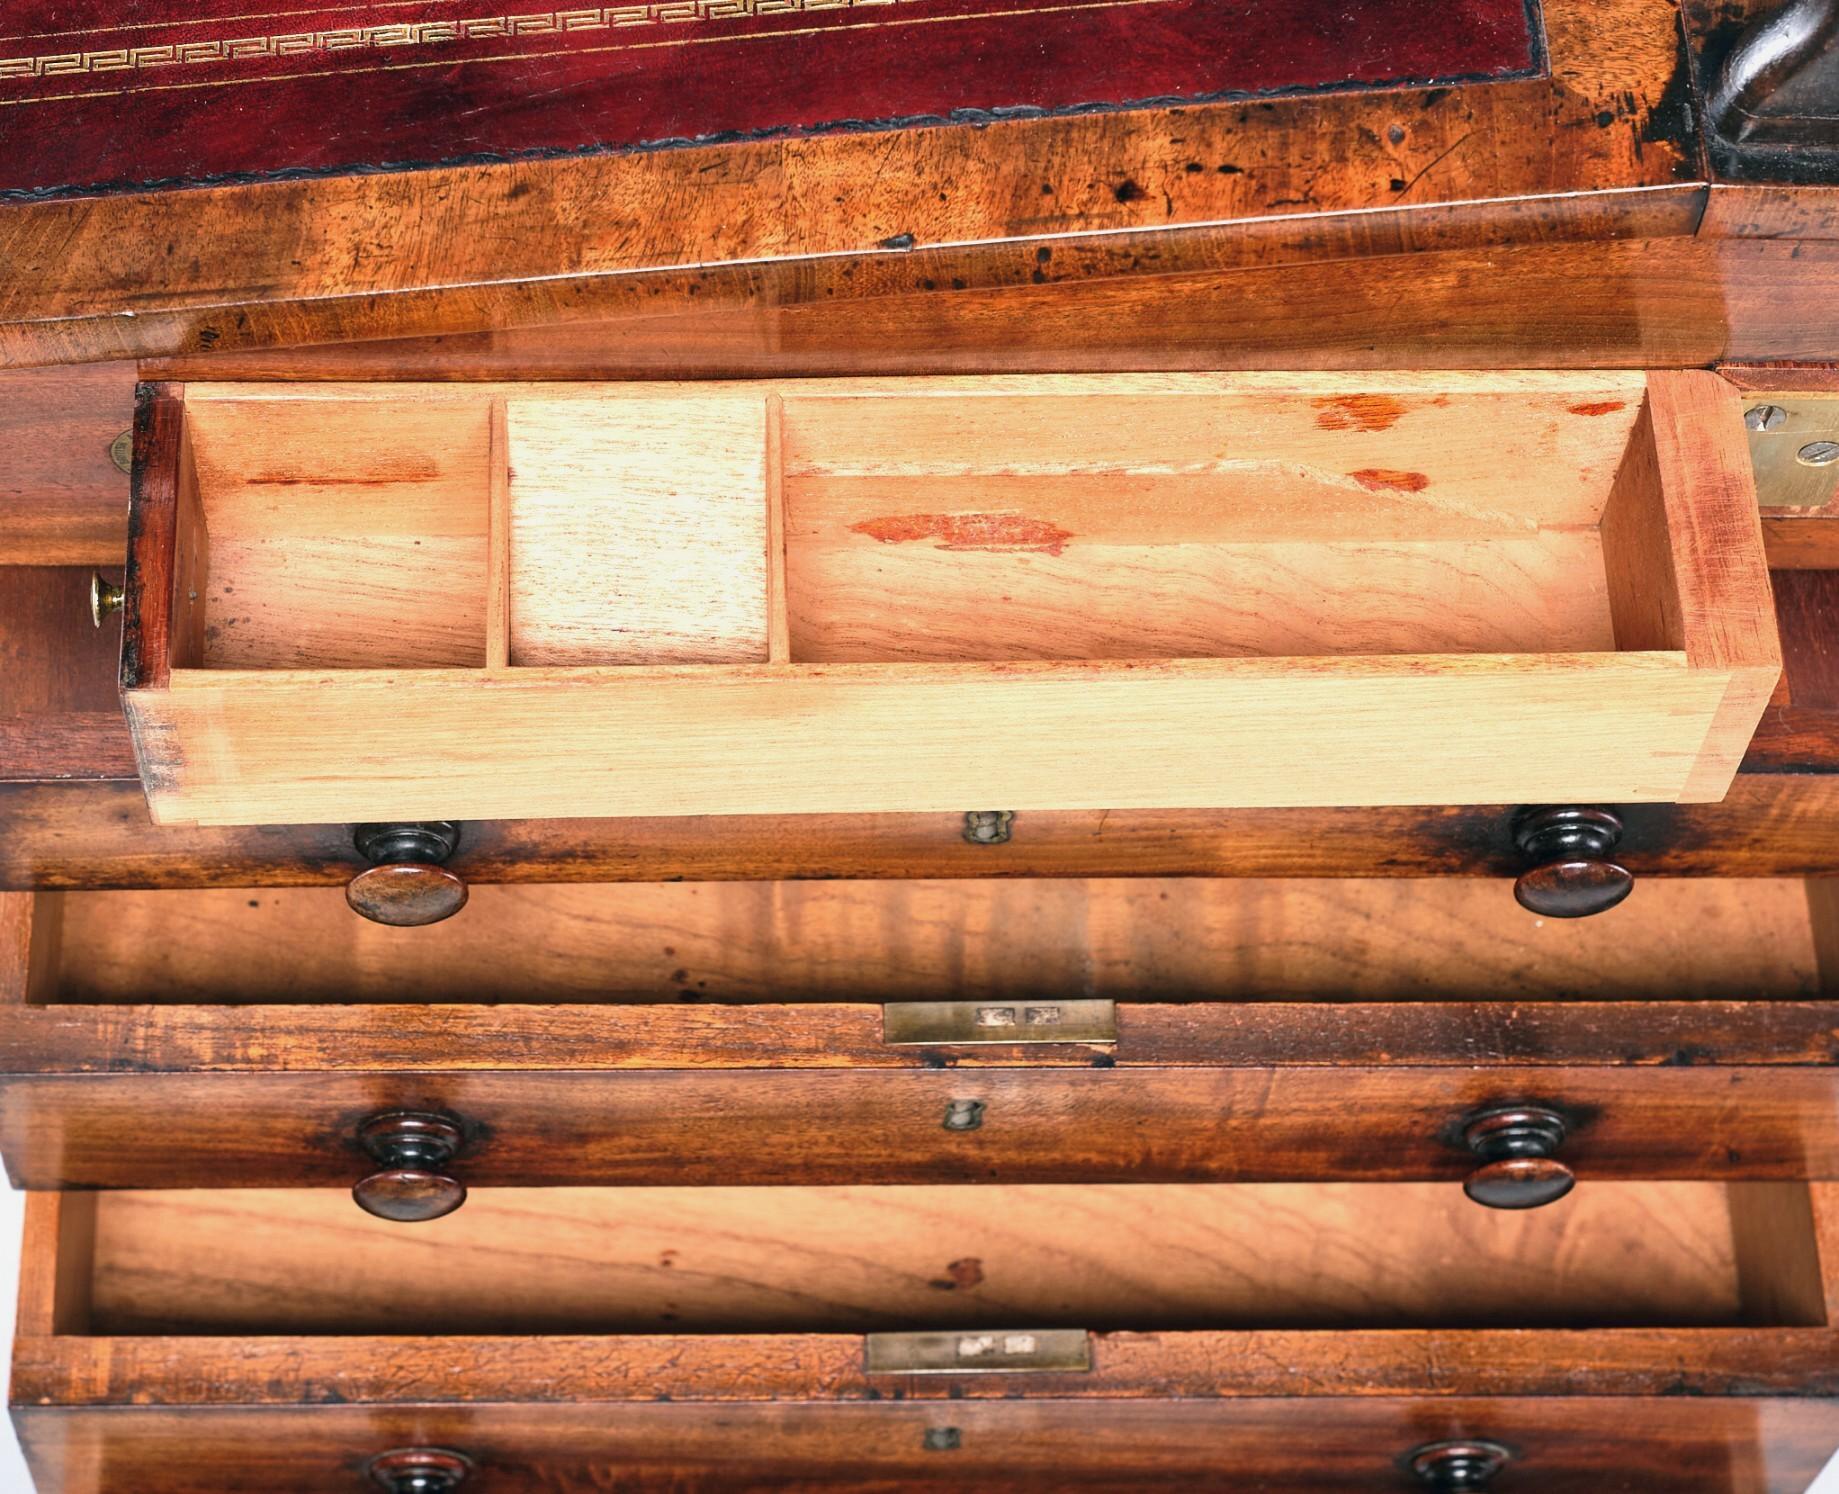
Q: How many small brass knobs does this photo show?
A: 1